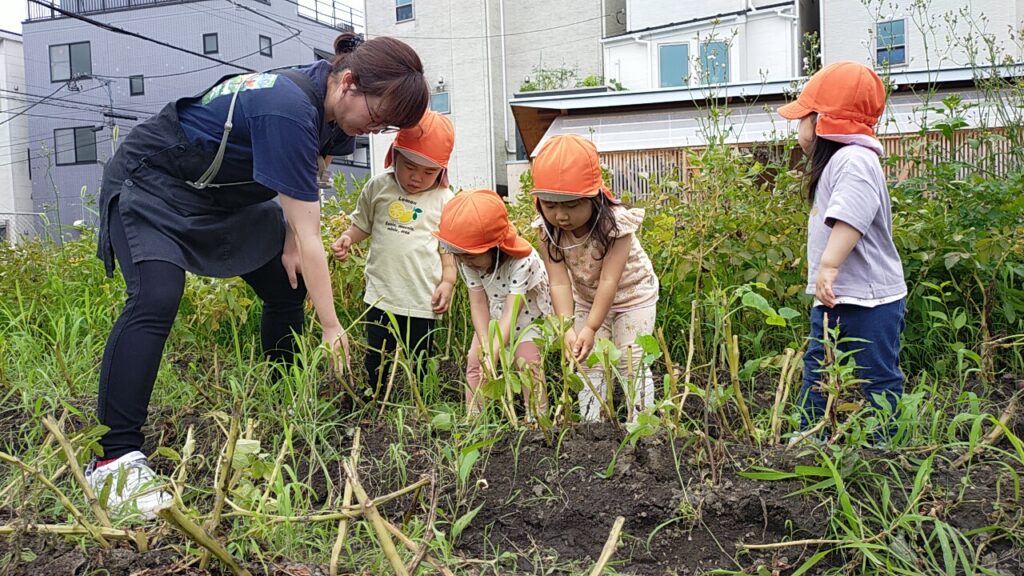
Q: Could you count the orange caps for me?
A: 4